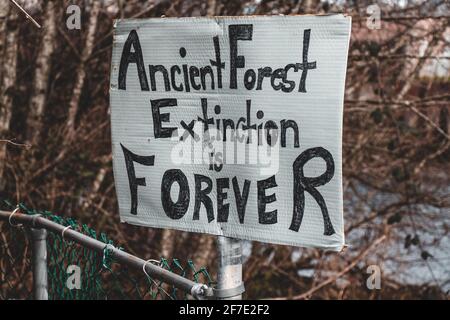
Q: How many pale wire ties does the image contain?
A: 3